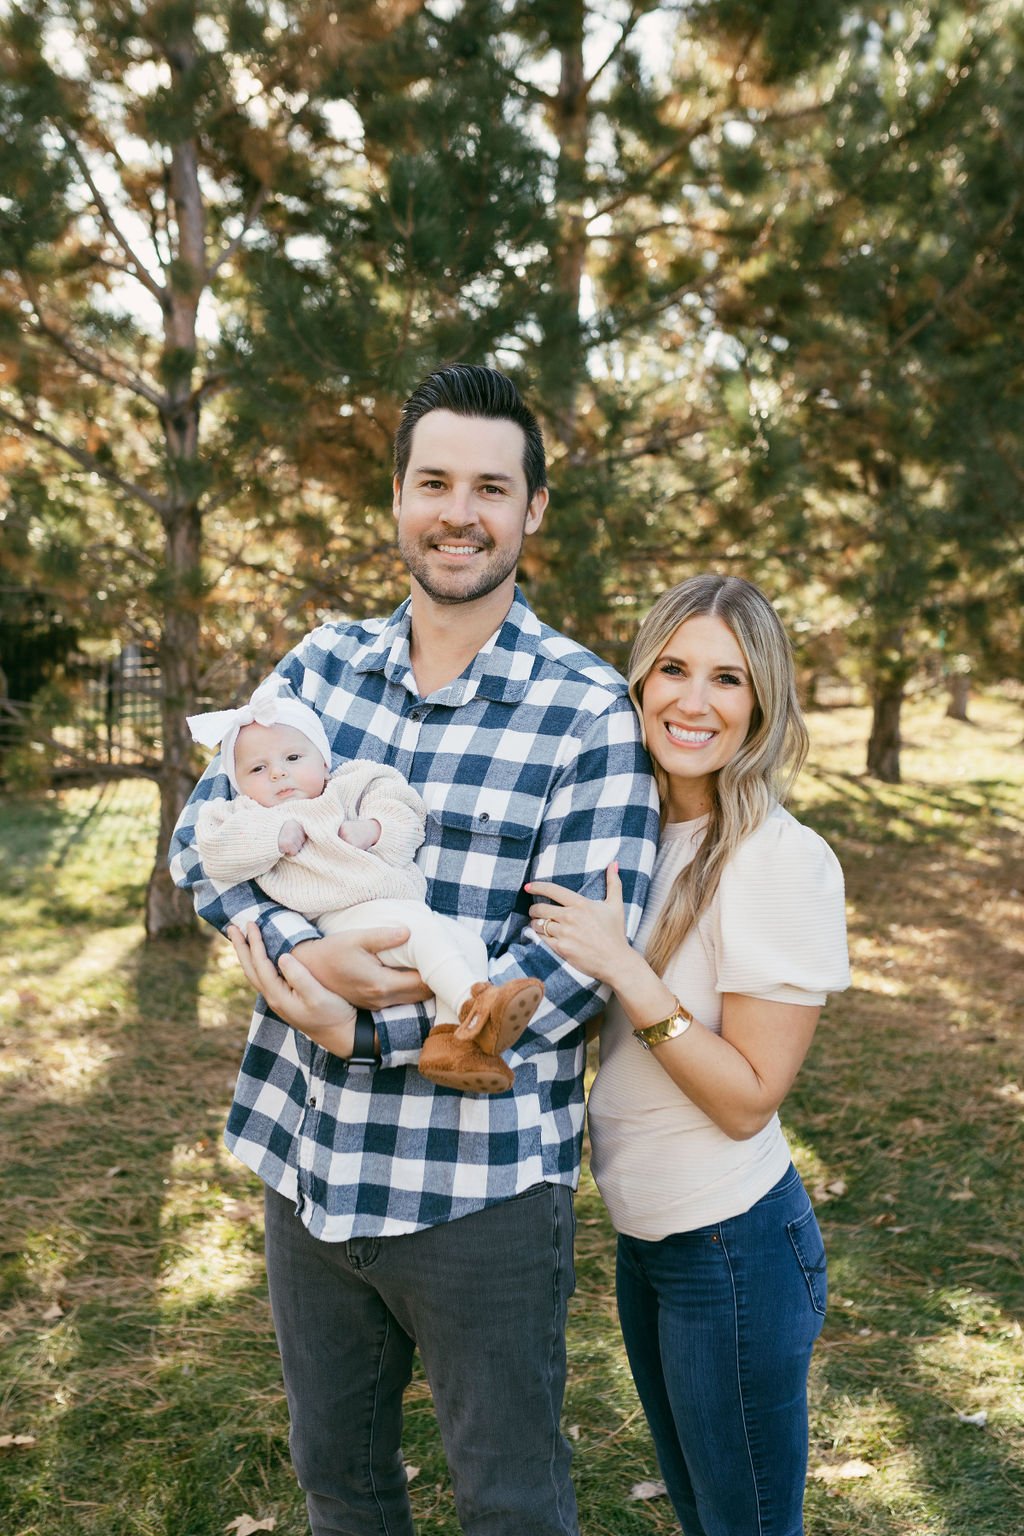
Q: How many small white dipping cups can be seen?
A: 0